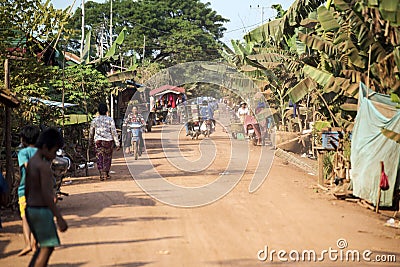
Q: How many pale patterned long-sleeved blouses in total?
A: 1